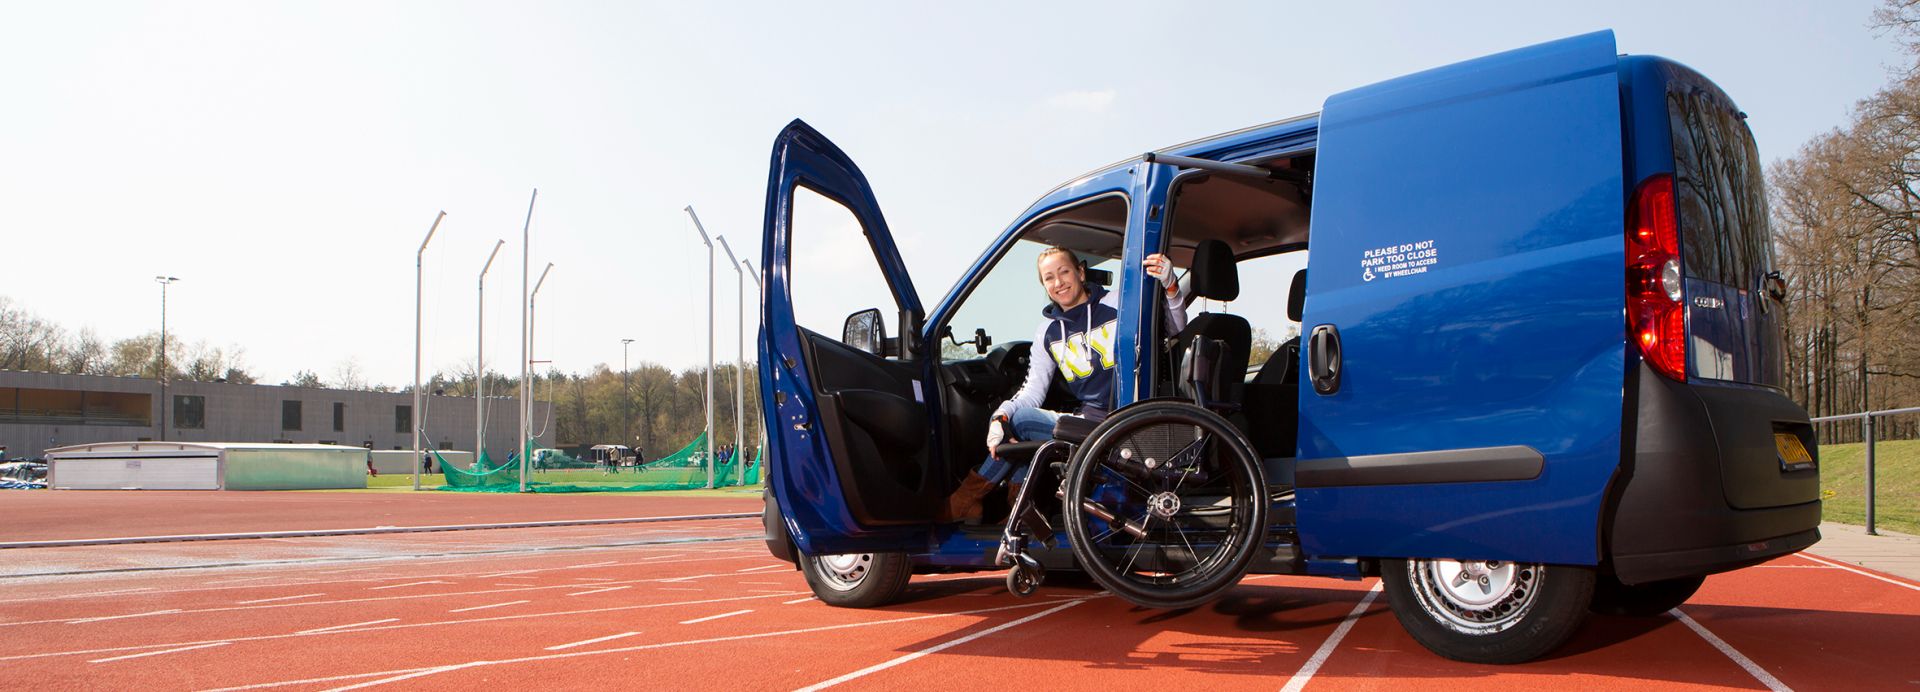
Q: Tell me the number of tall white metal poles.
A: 7